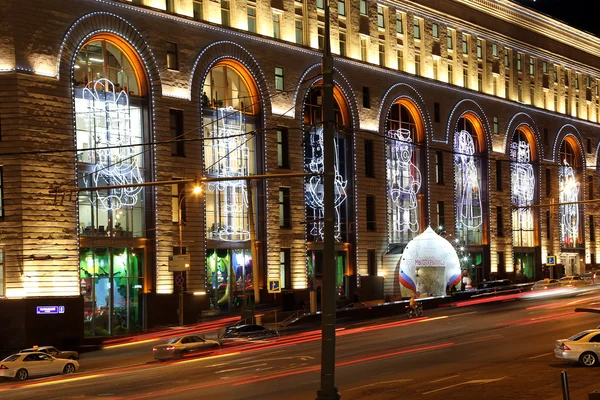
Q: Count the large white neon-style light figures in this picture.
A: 7